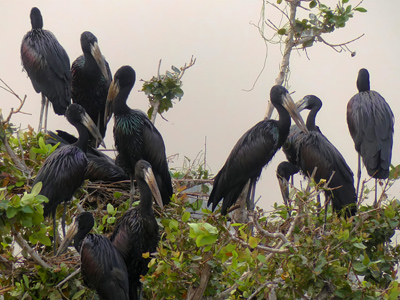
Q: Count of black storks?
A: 11